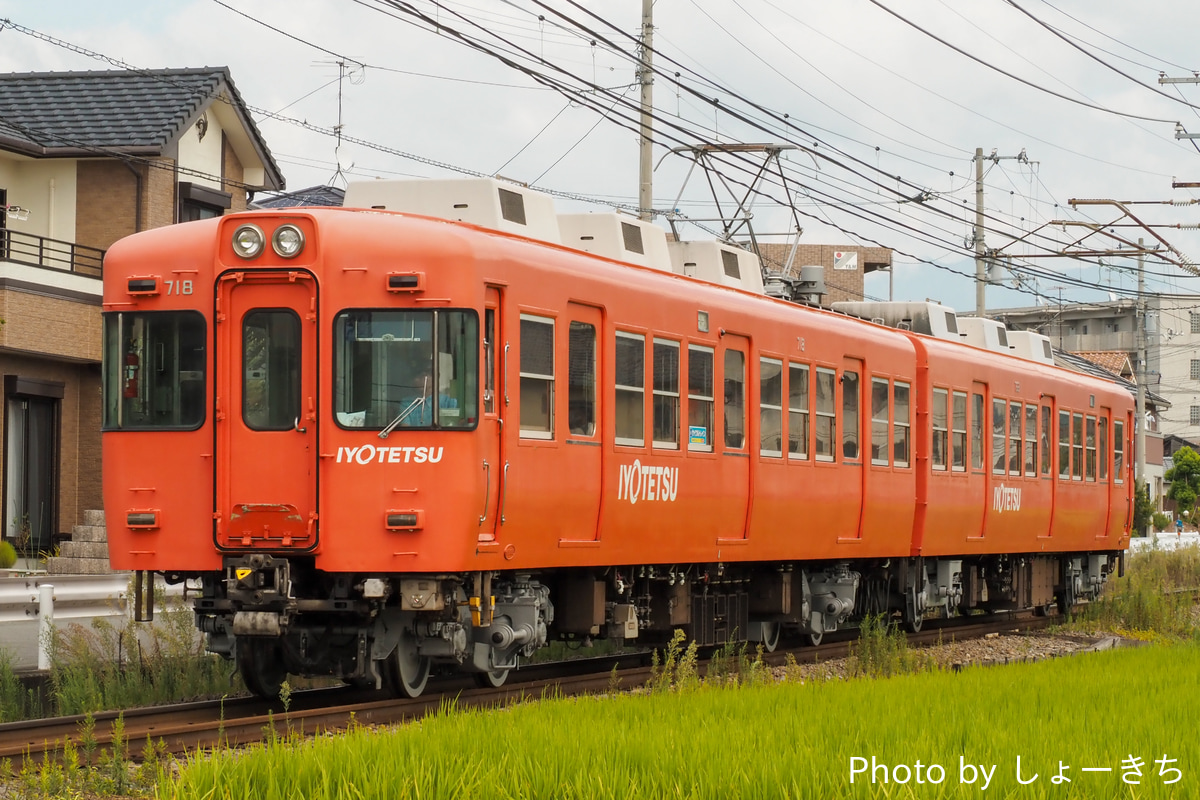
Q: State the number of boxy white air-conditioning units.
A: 6